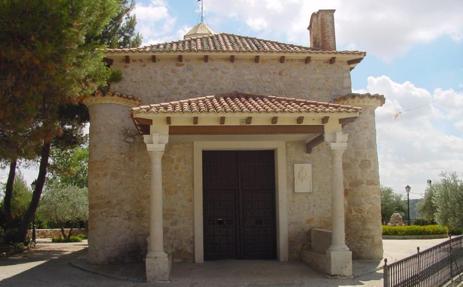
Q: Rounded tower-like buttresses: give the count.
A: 2